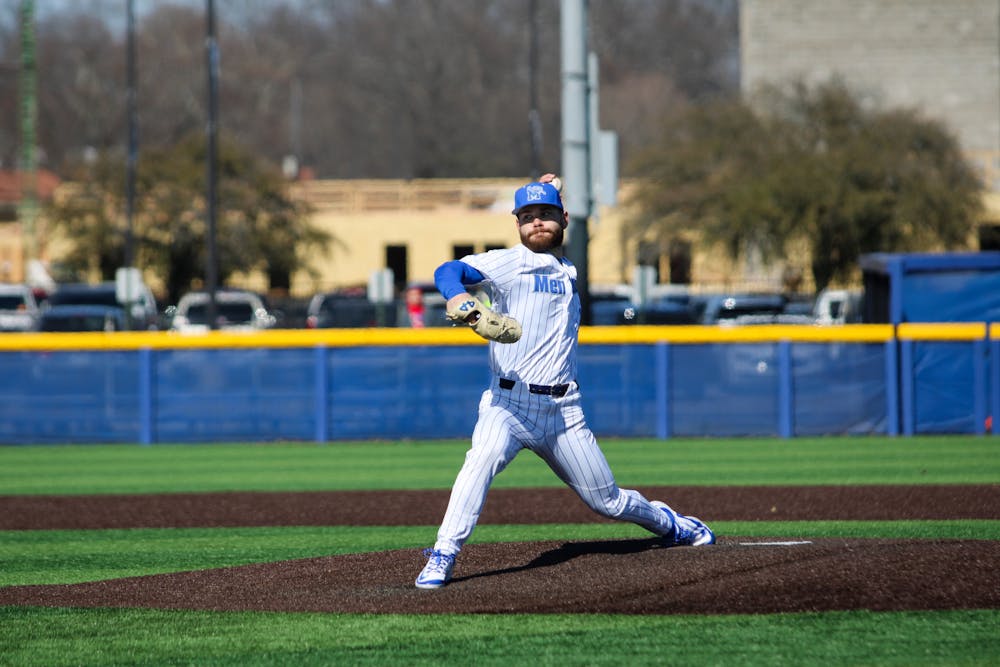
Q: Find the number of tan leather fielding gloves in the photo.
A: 1